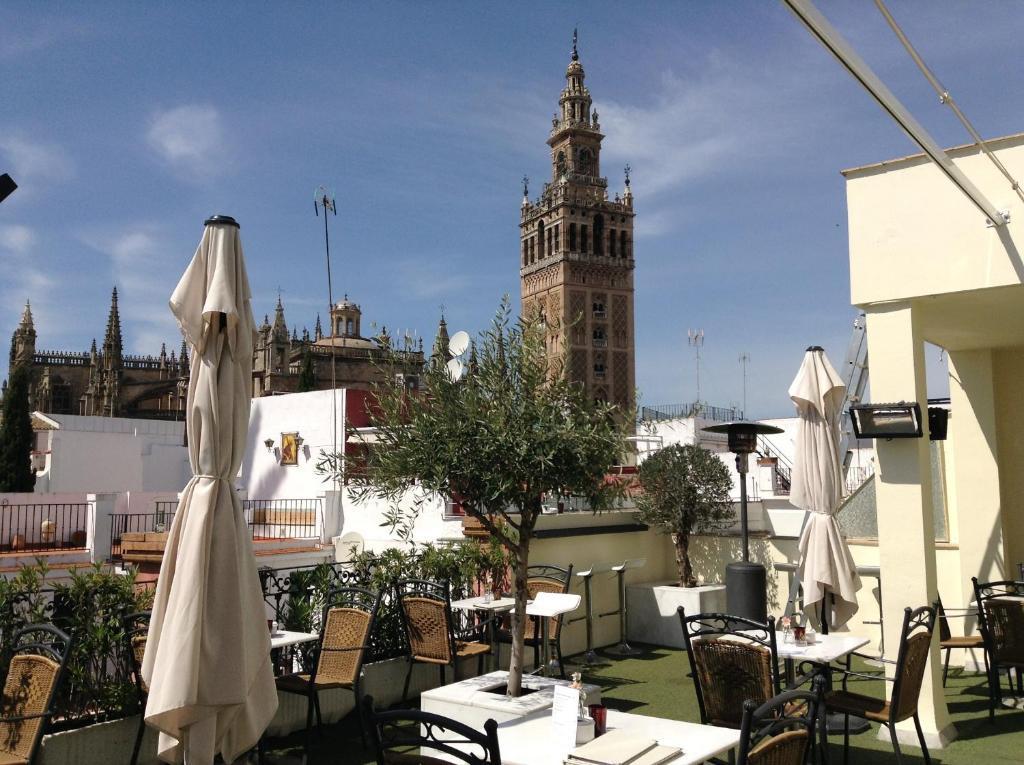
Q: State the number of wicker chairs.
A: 11